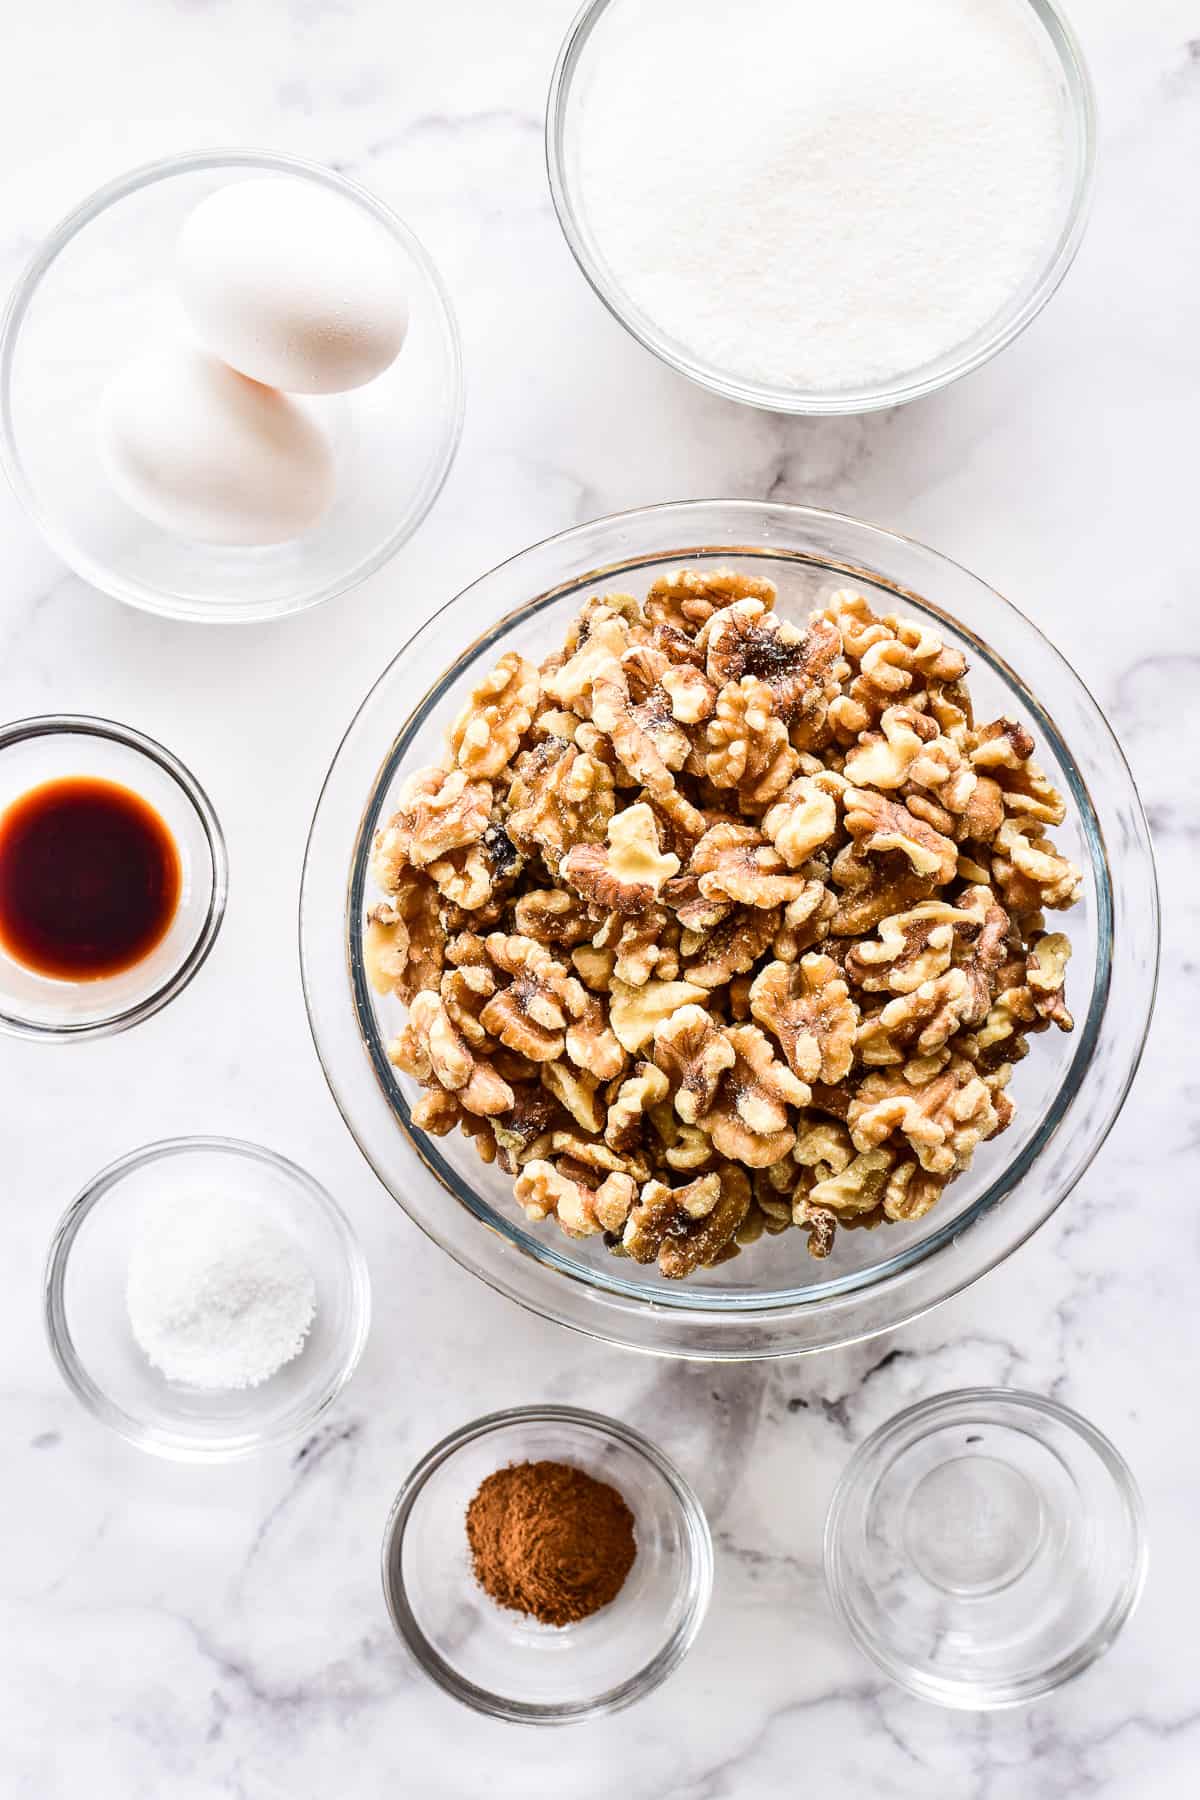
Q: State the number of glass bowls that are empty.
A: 1